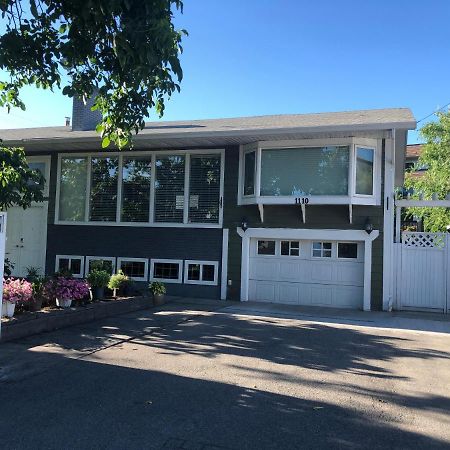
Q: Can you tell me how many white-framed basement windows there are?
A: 5